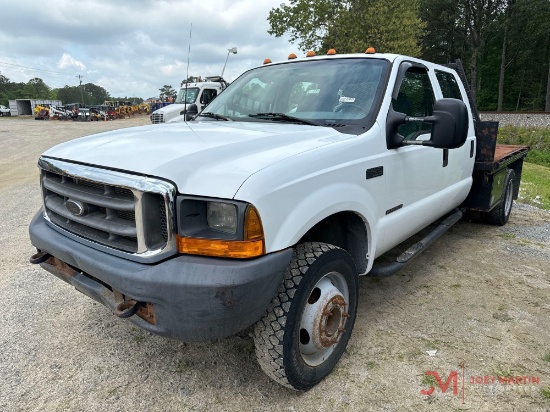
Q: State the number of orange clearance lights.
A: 5